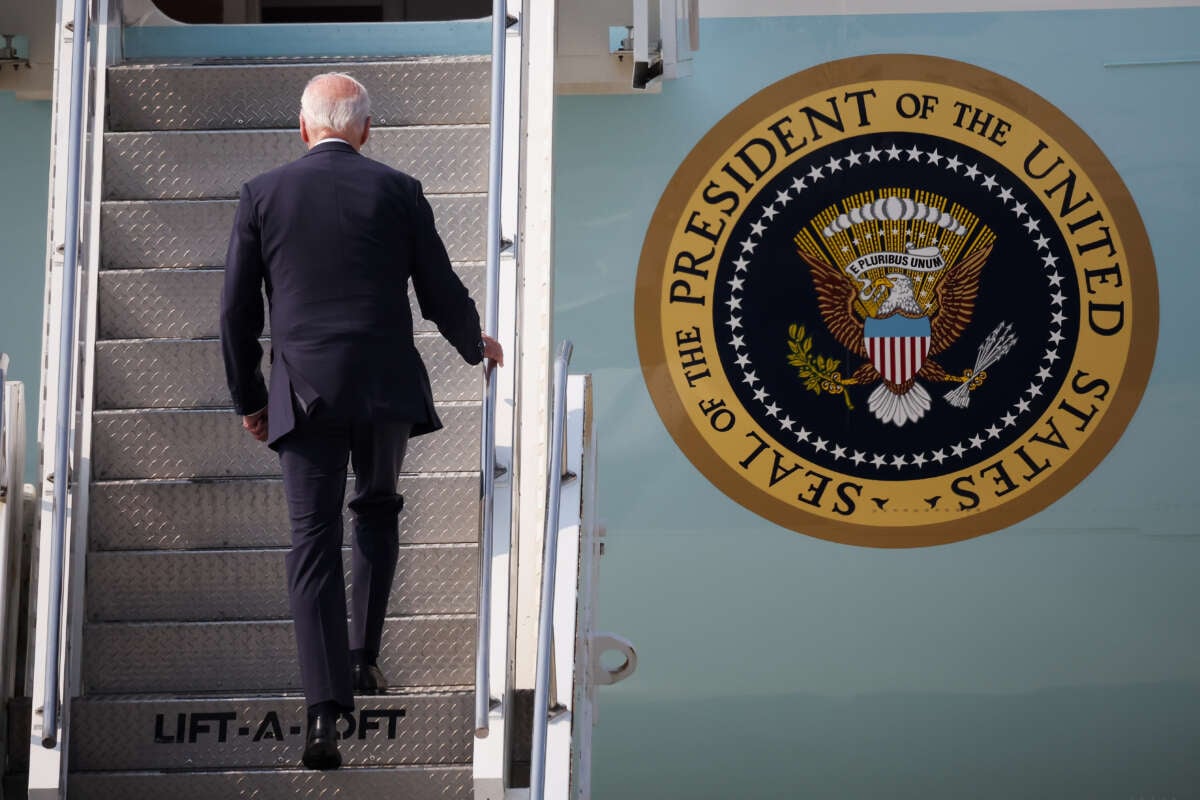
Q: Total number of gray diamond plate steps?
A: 11